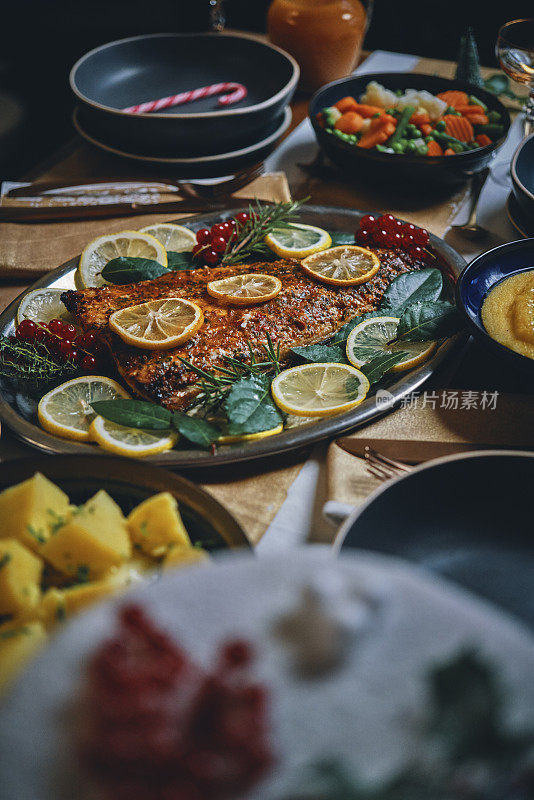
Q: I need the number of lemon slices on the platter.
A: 12